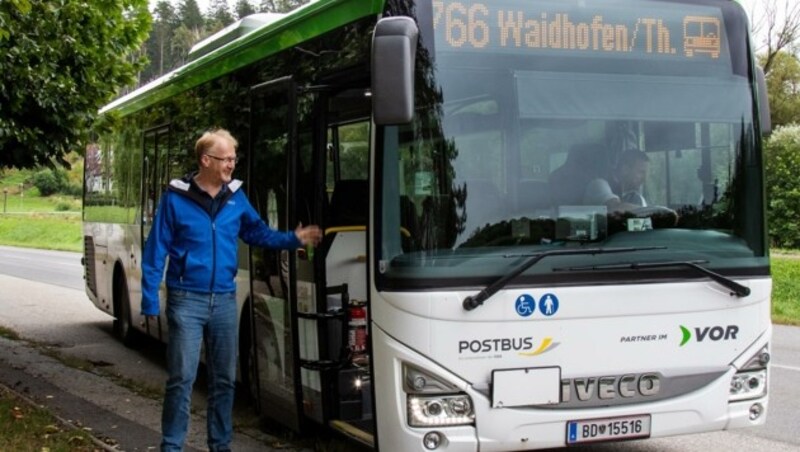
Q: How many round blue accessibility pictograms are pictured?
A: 2